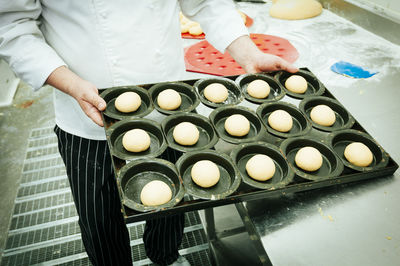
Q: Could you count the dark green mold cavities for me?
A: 15